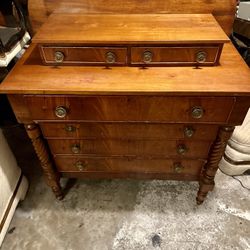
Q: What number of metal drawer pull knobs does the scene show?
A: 12